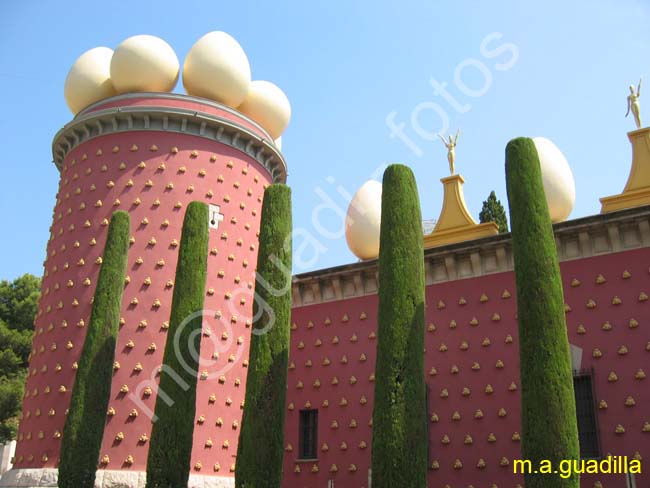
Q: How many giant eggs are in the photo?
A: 6